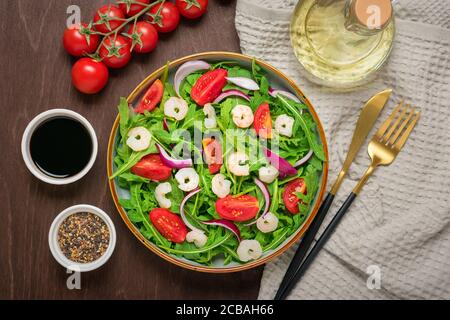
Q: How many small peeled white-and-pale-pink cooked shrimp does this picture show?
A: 13